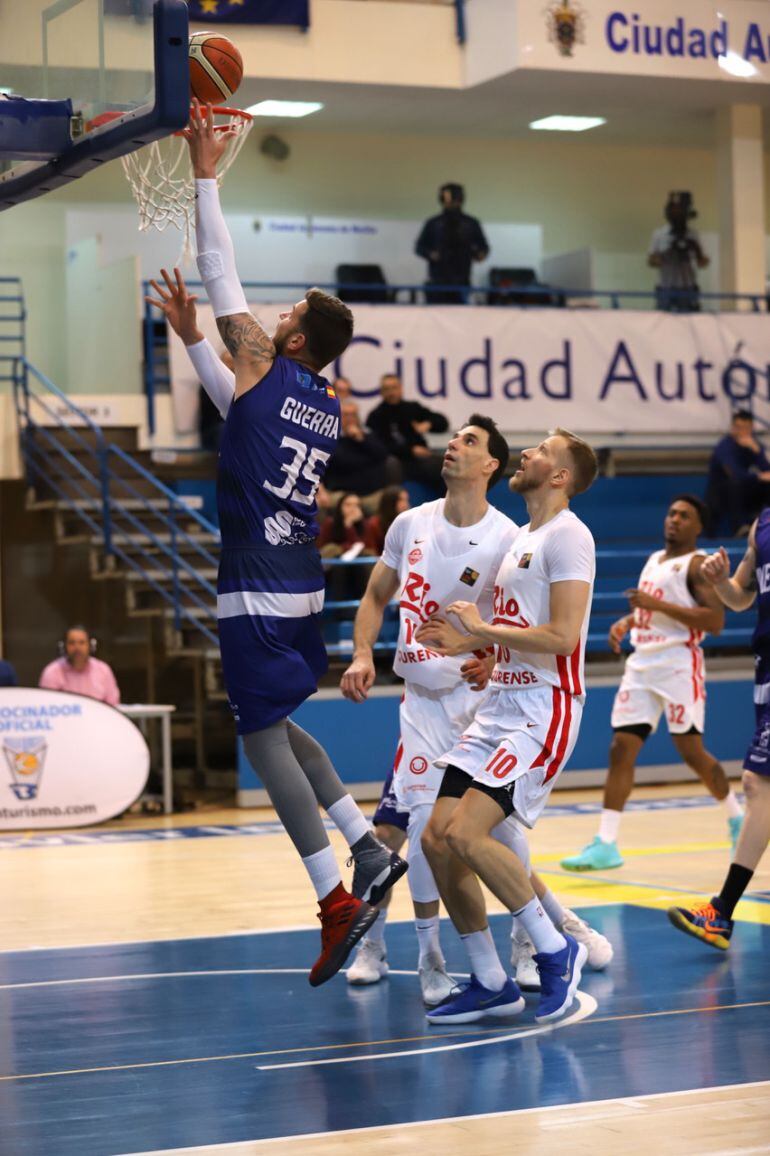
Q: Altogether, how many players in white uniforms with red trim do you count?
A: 3